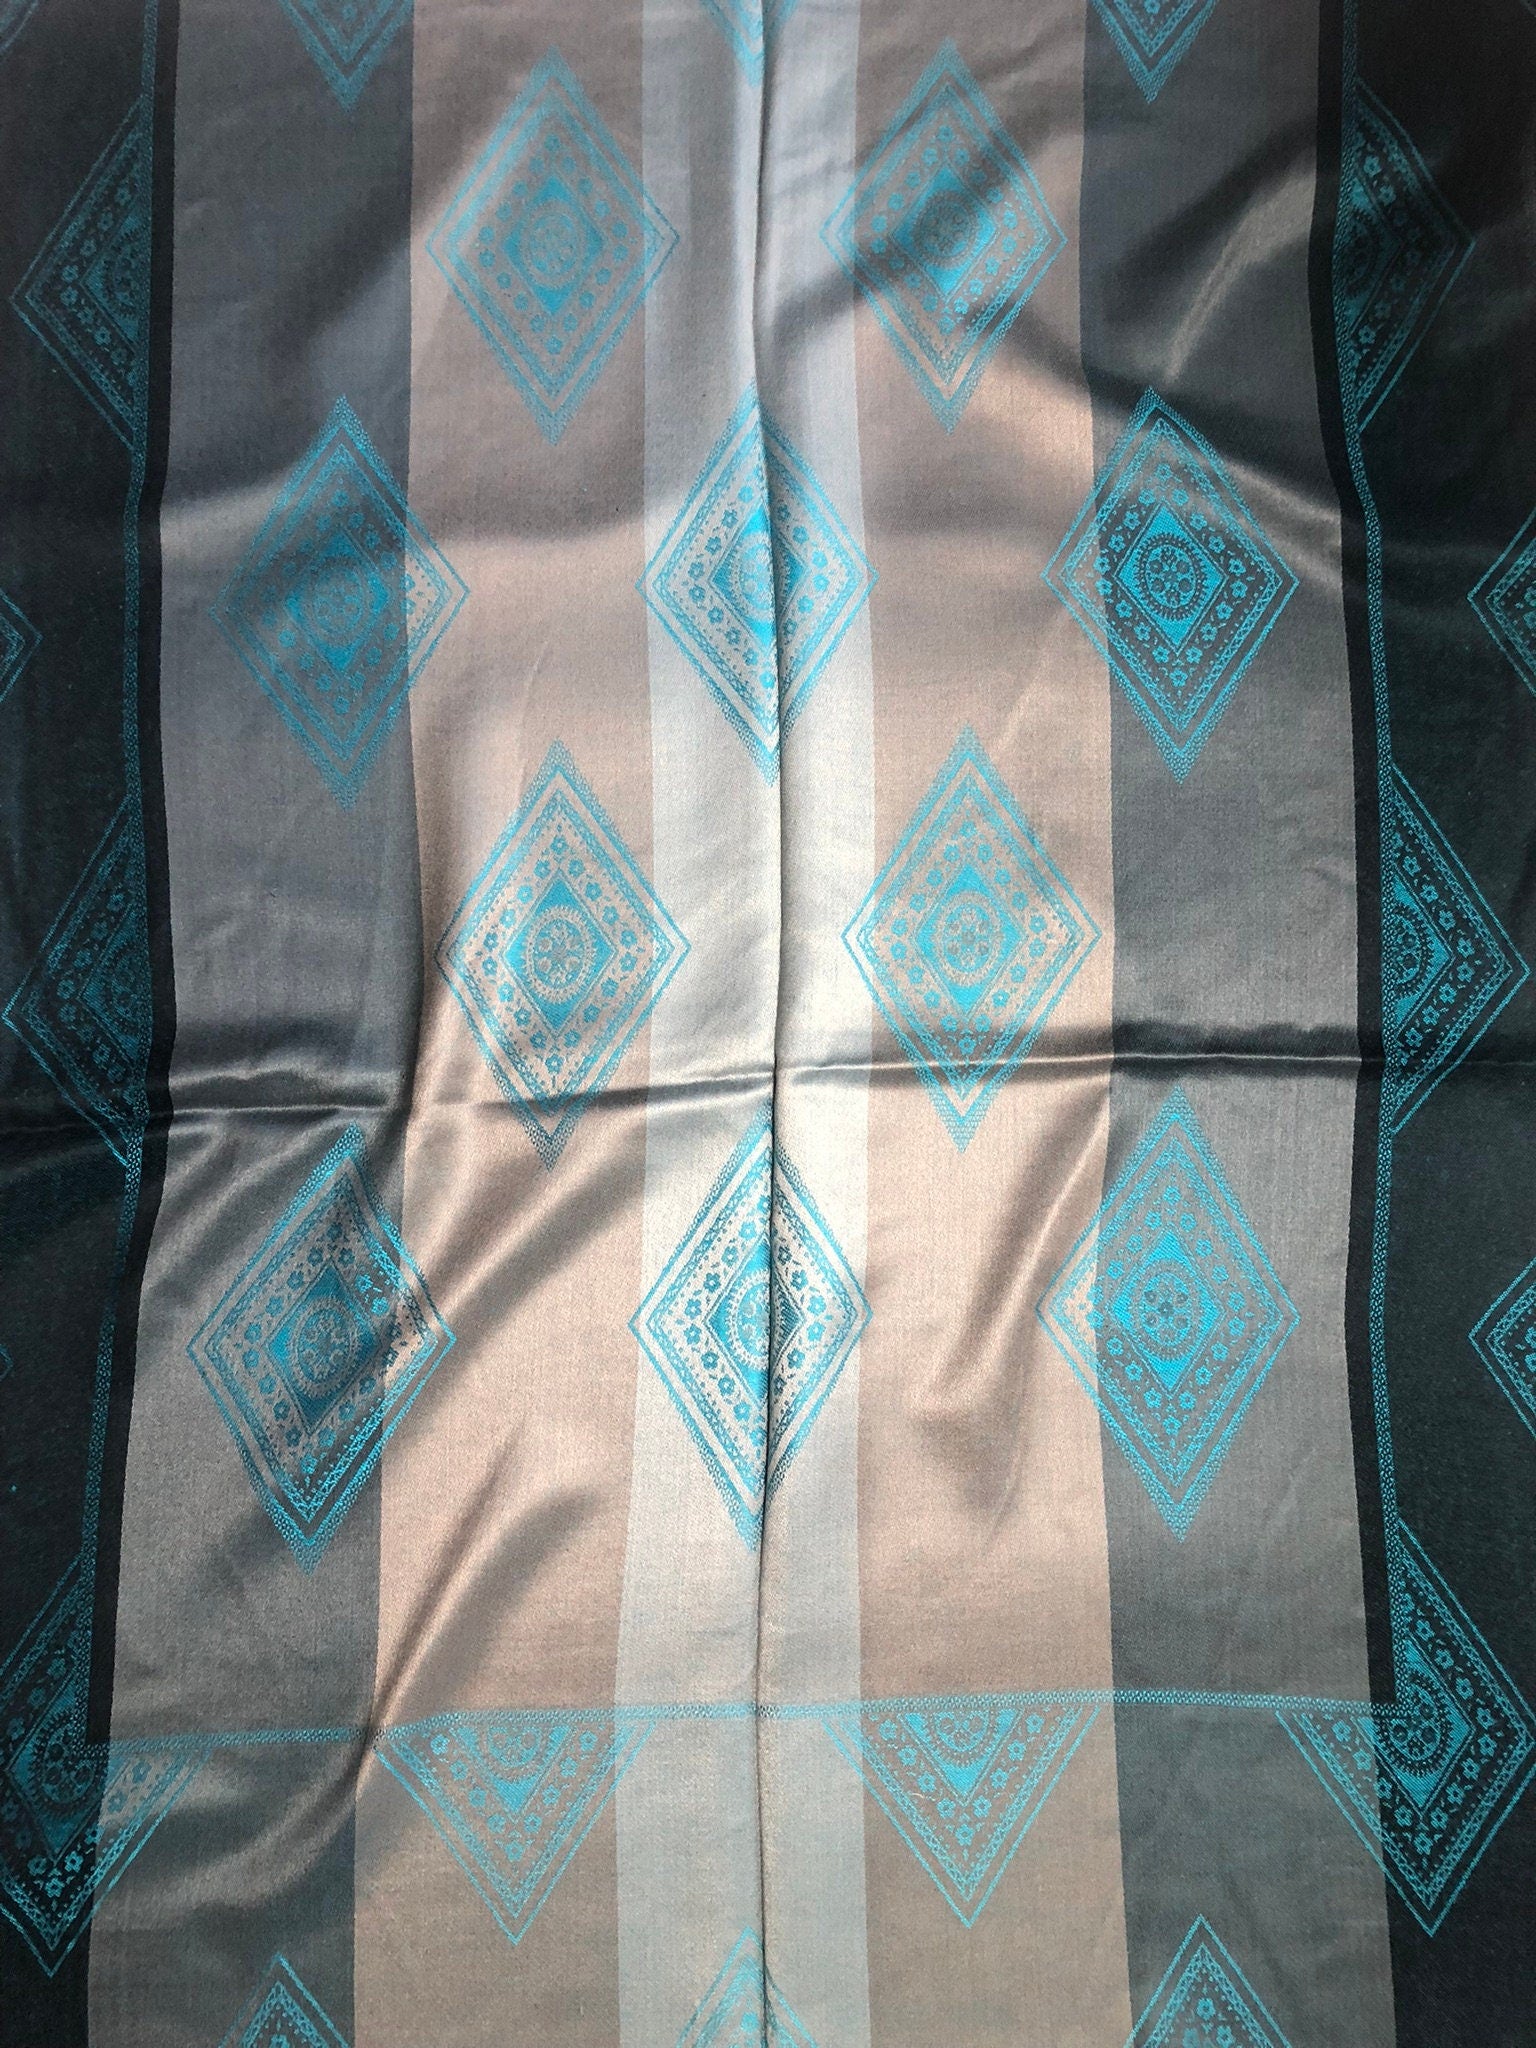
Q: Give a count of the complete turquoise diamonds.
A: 10